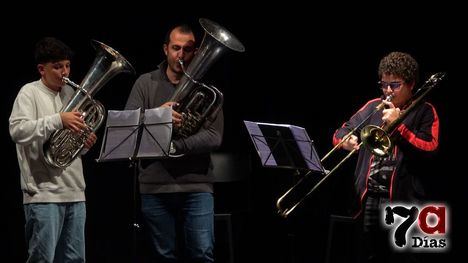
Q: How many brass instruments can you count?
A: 3